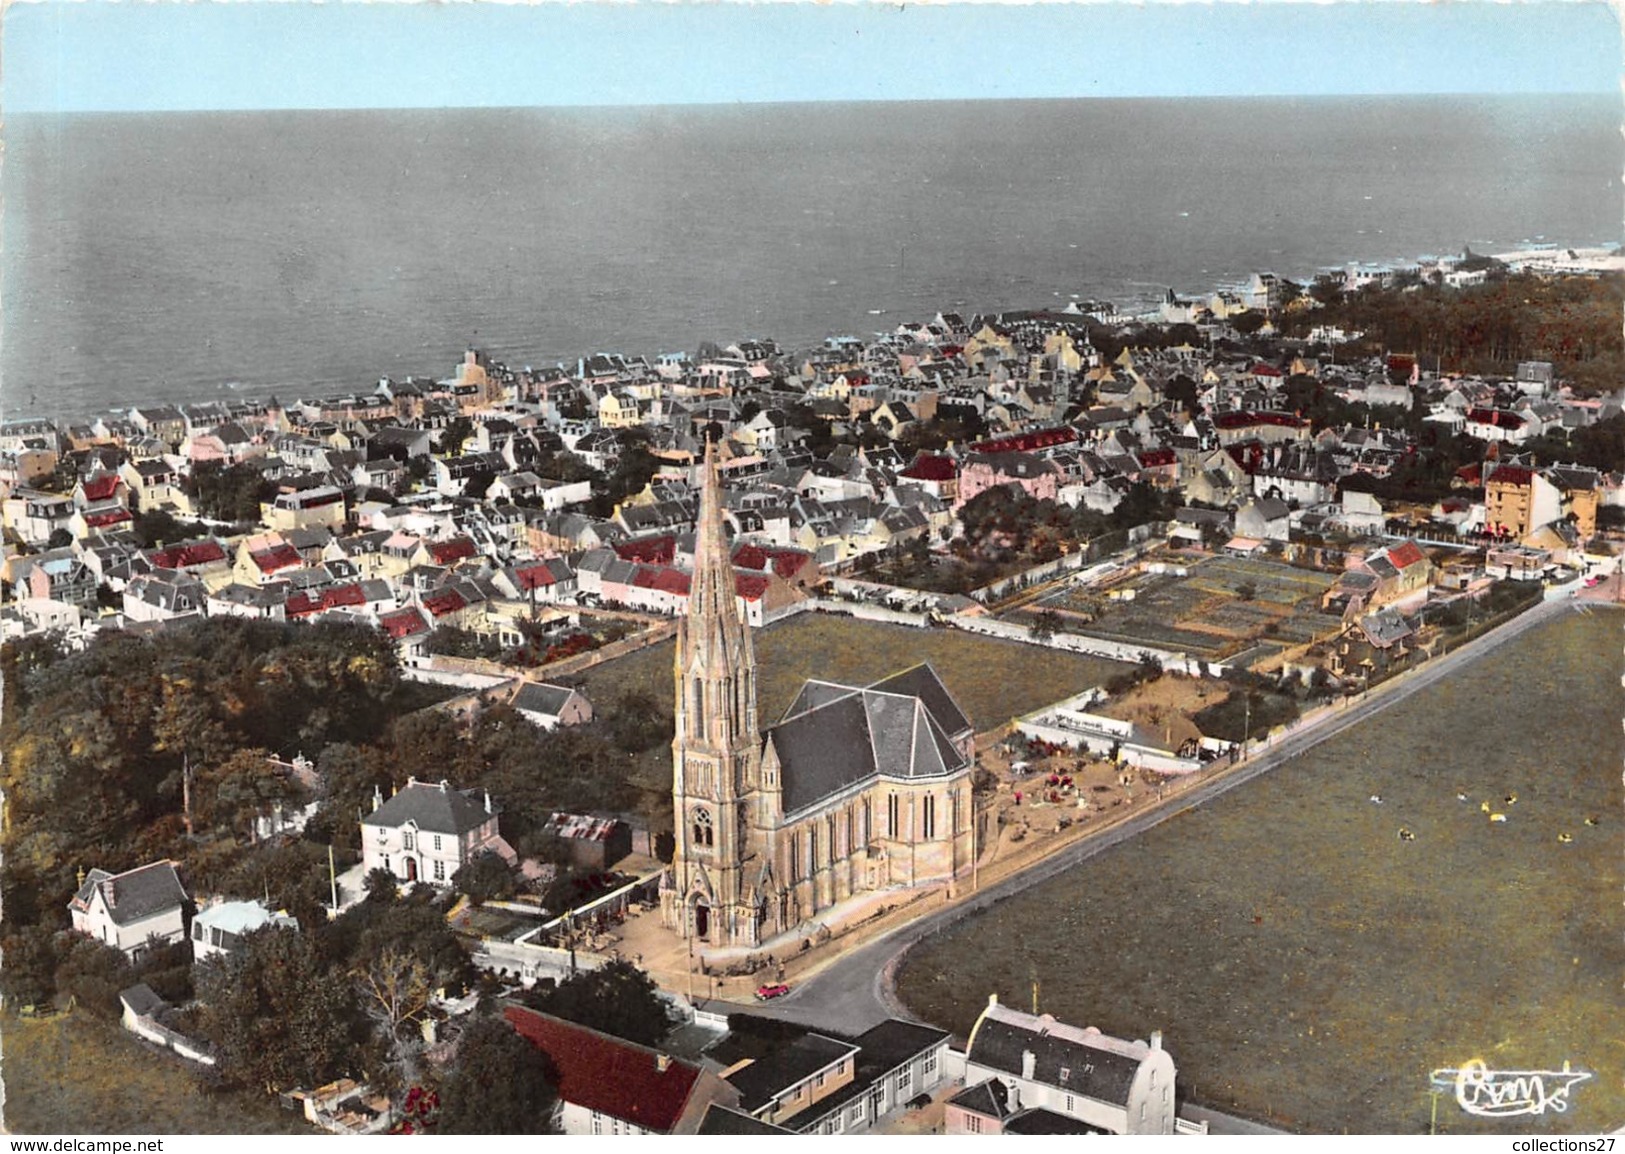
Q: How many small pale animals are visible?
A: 8